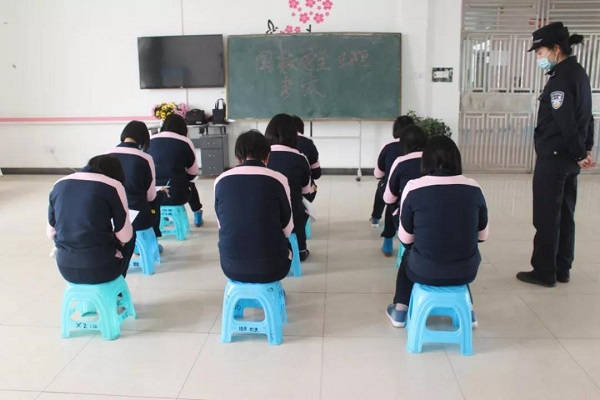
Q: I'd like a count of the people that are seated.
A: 9